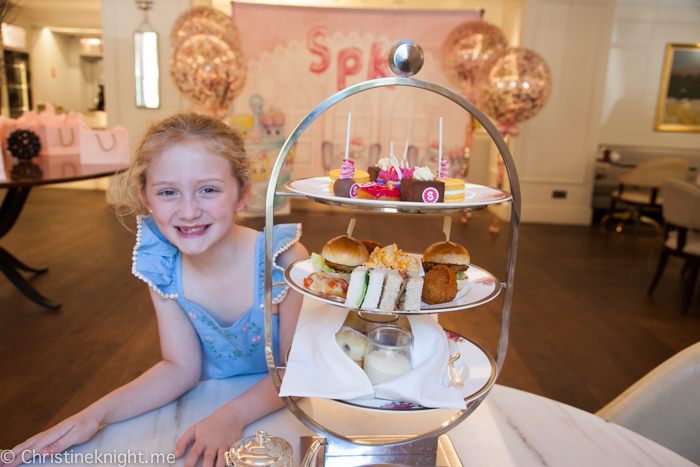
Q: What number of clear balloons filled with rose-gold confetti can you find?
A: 4